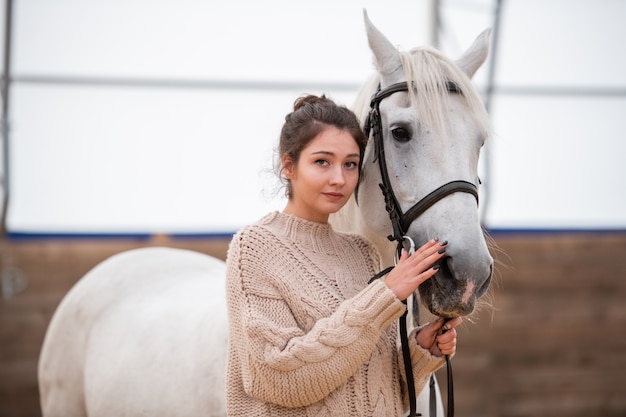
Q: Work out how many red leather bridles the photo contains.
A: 0